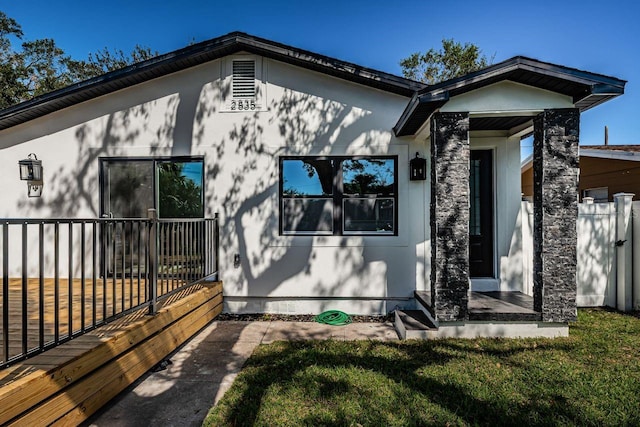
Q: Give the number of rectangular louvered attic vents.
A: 1